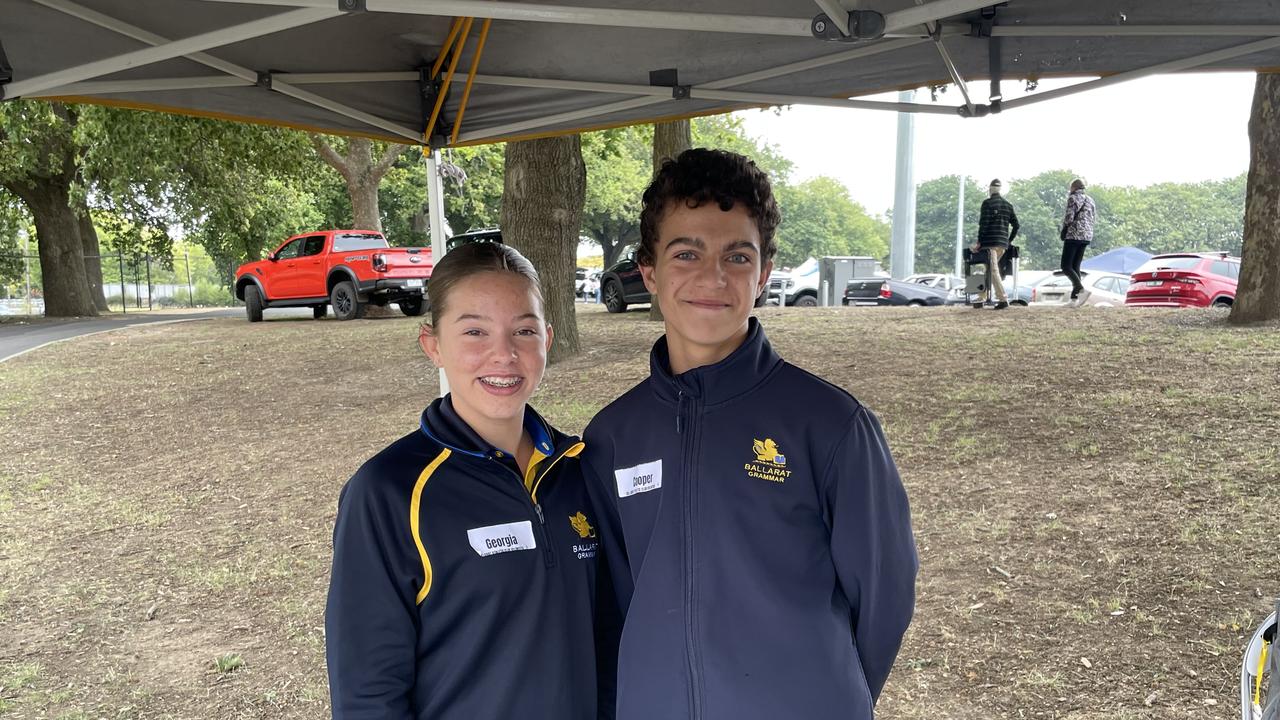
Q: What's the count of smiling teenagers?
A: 2